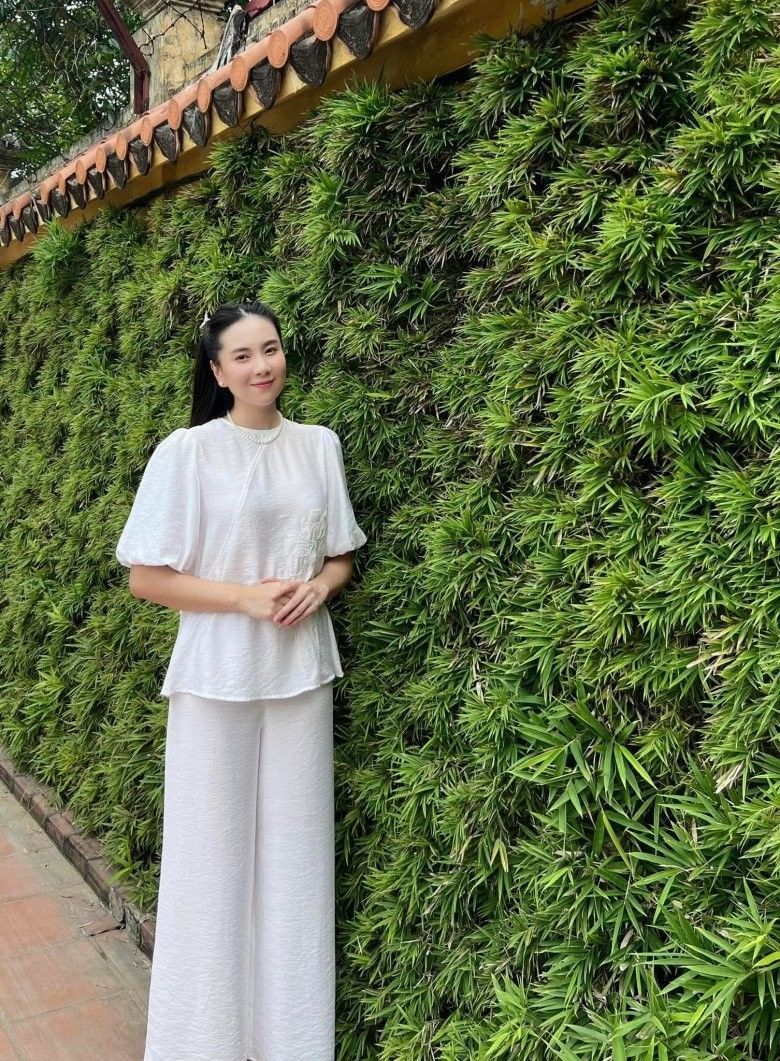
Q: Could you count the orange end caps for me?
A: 14